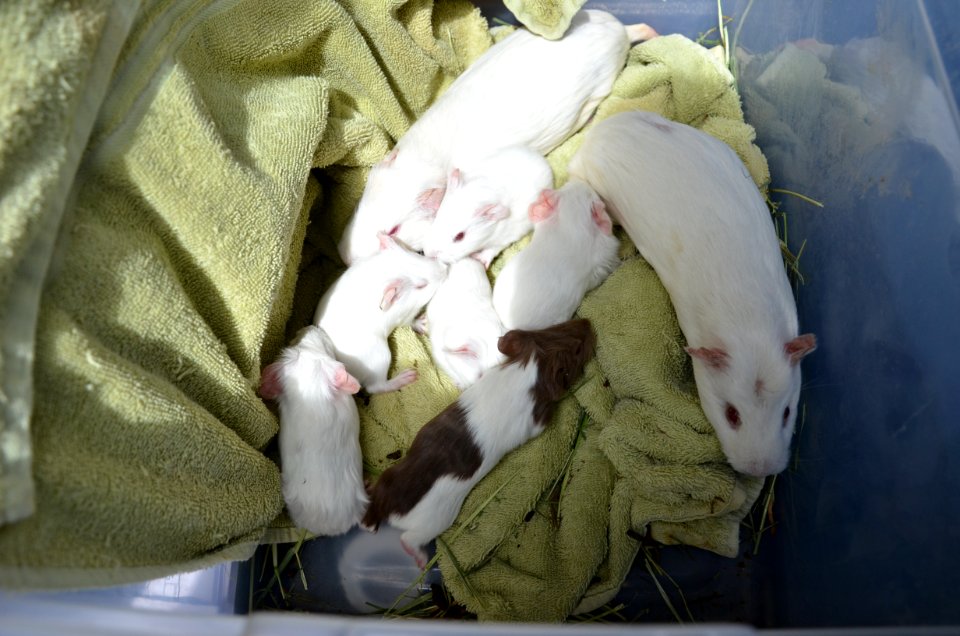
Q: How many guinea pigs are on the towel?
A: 8